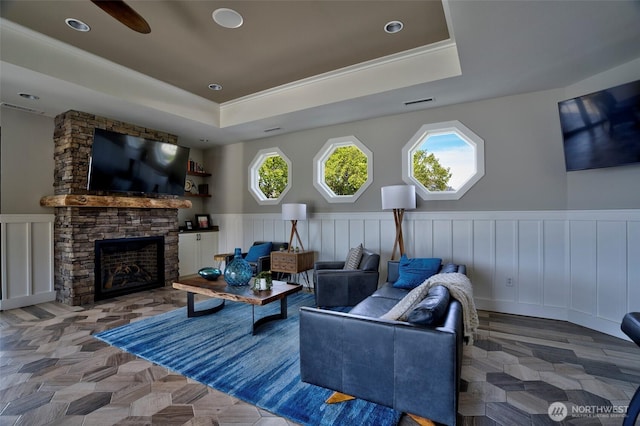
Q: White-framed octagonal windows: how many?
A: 3